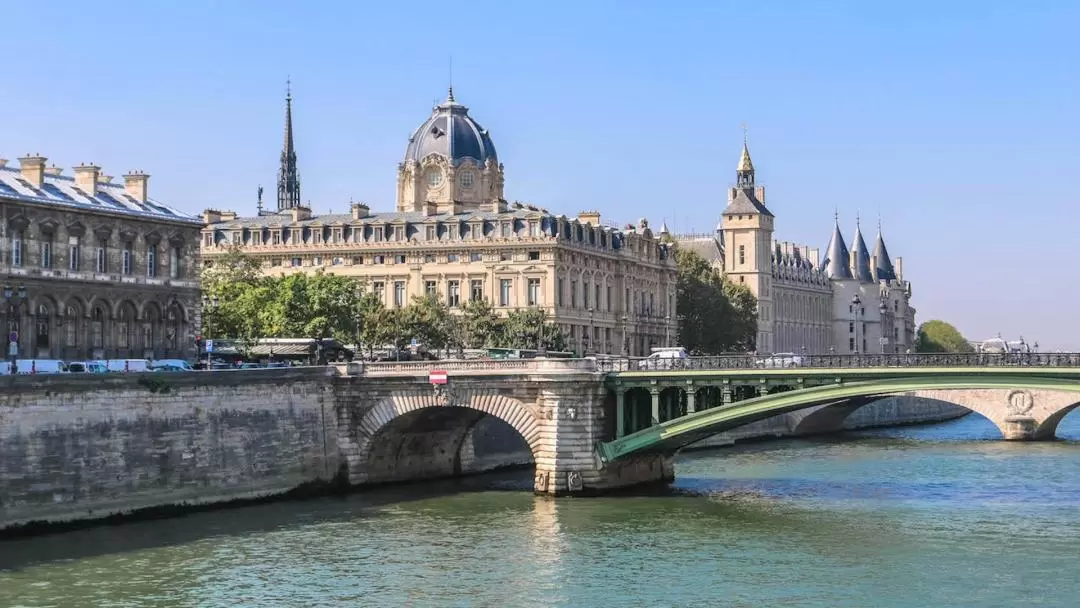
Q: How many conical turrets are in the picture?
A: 3